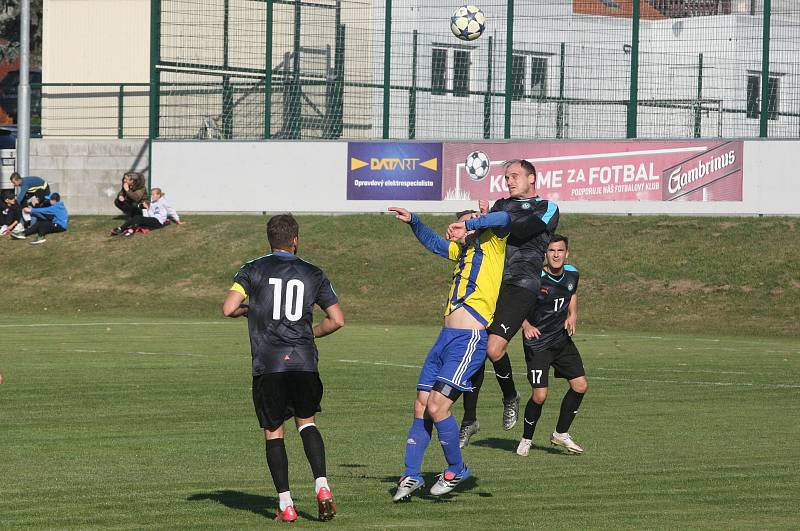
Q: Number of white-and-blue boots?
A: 2